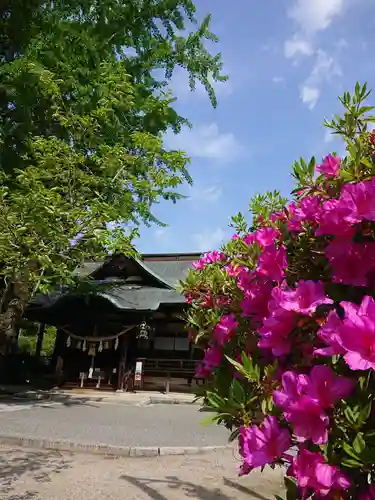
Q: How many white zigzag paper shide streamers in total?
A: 4